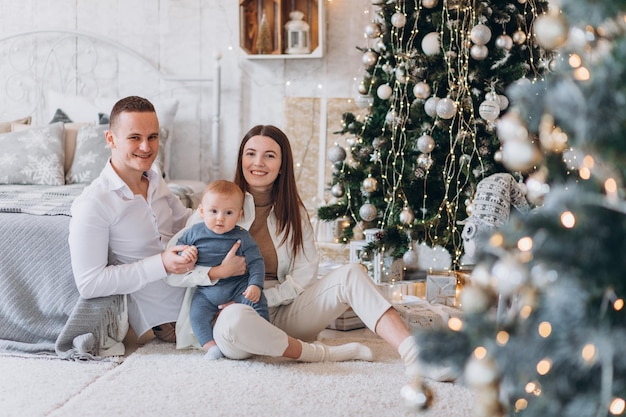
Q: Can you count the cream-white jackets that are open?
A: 1